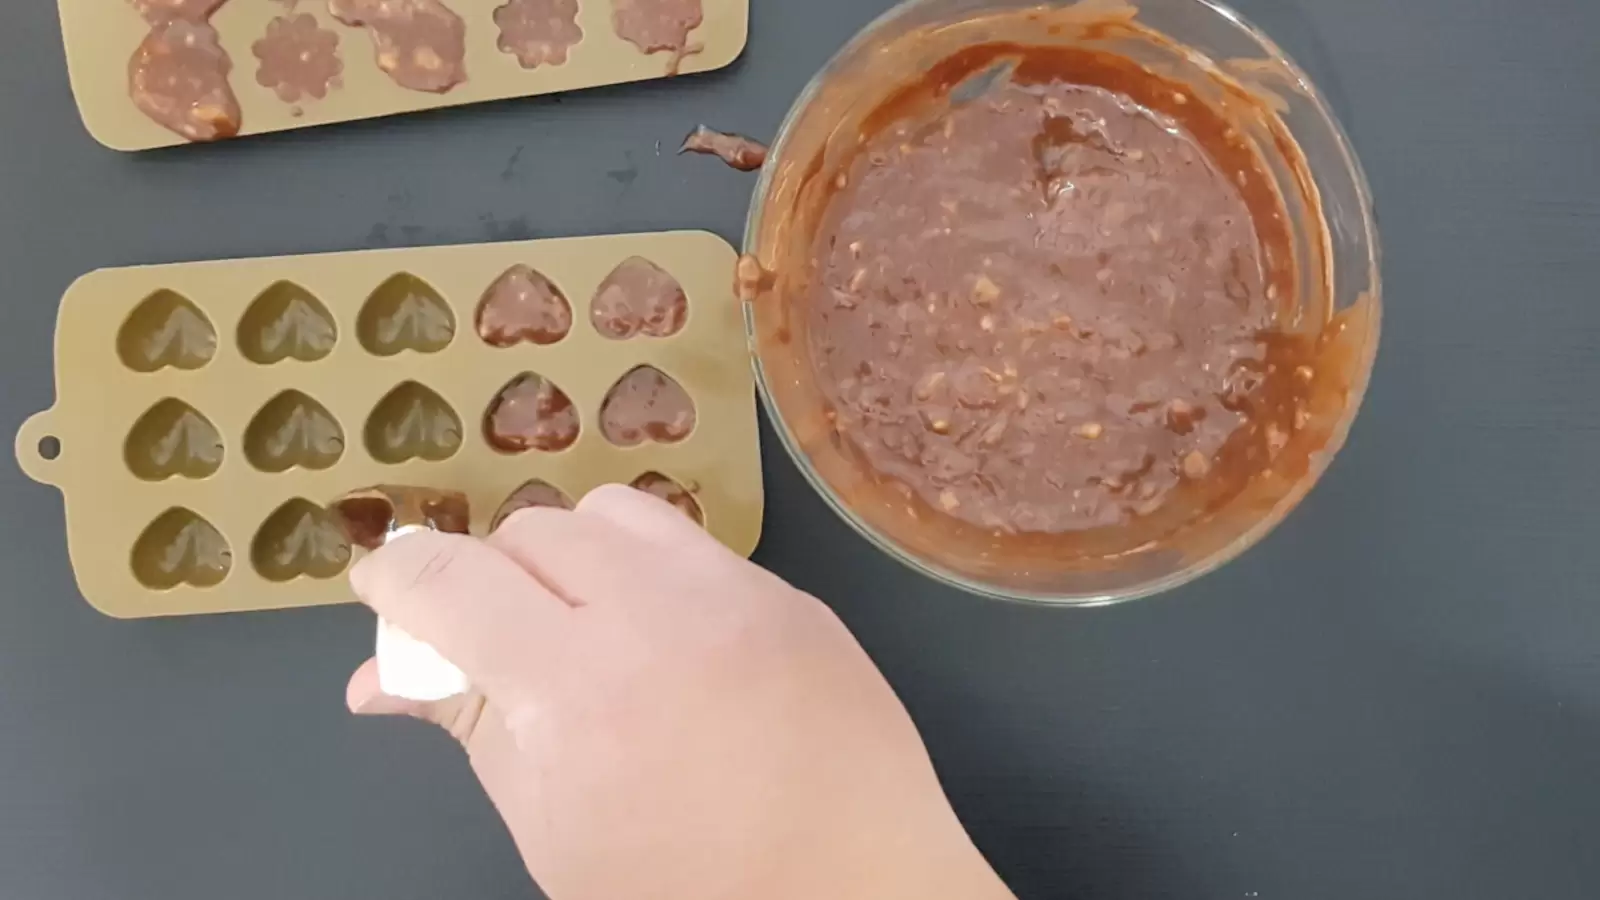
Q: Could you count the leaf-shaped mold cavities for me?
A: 0